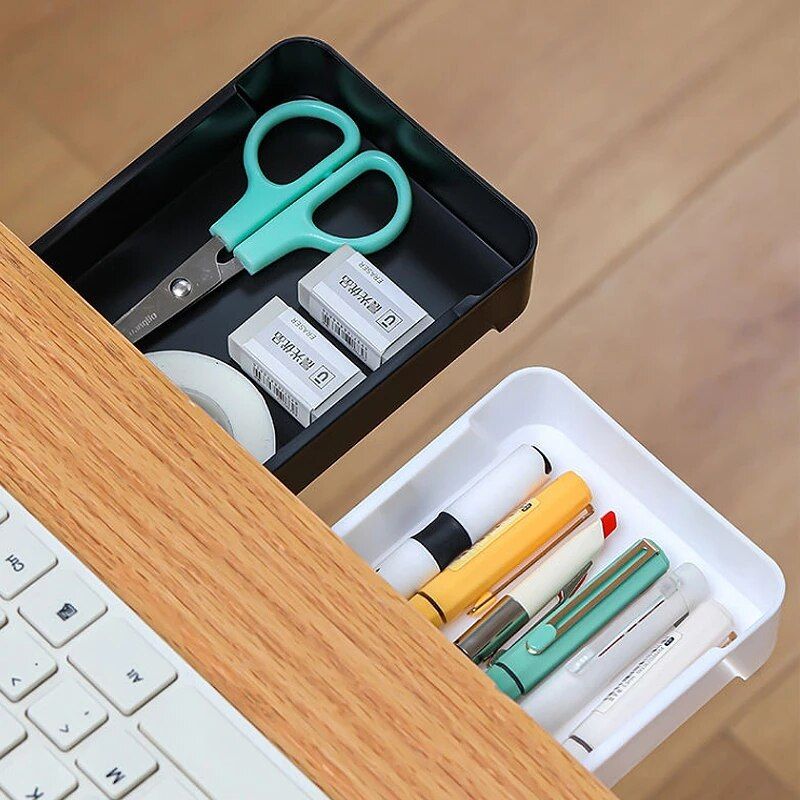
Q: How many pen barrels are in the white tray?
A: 6